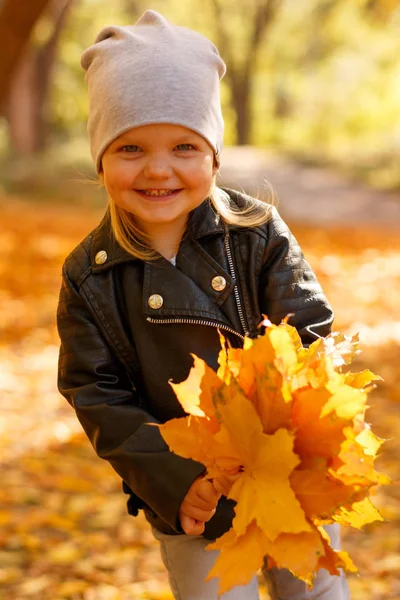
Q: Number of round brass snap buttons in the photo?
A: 3